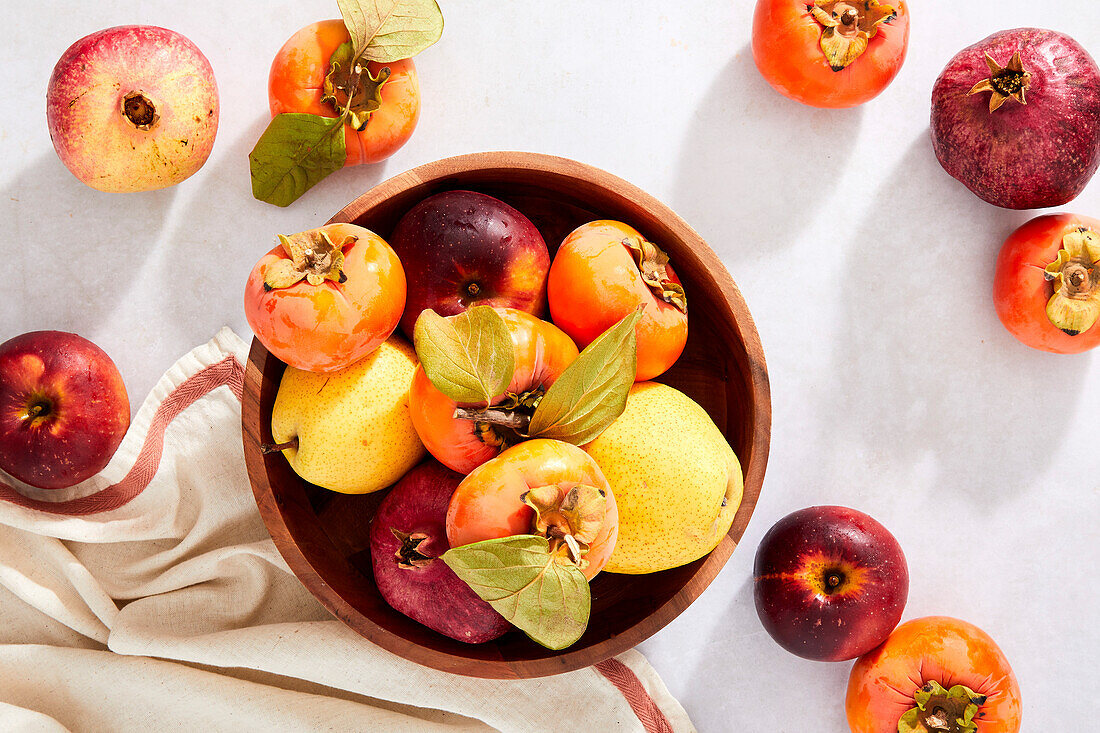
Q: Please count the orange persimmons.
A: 8